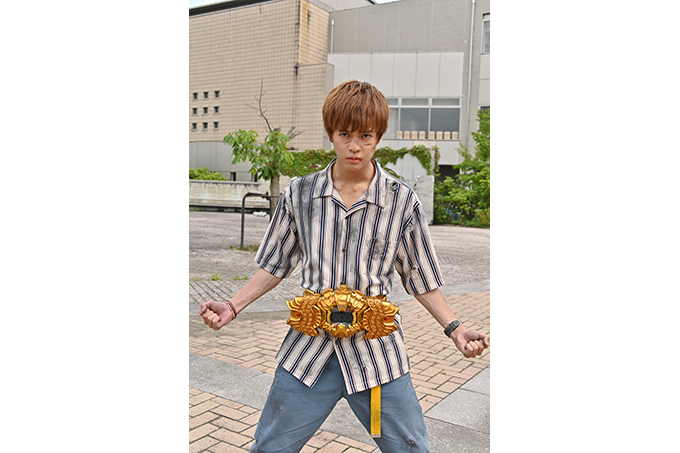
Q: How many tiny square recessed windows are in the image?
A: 9